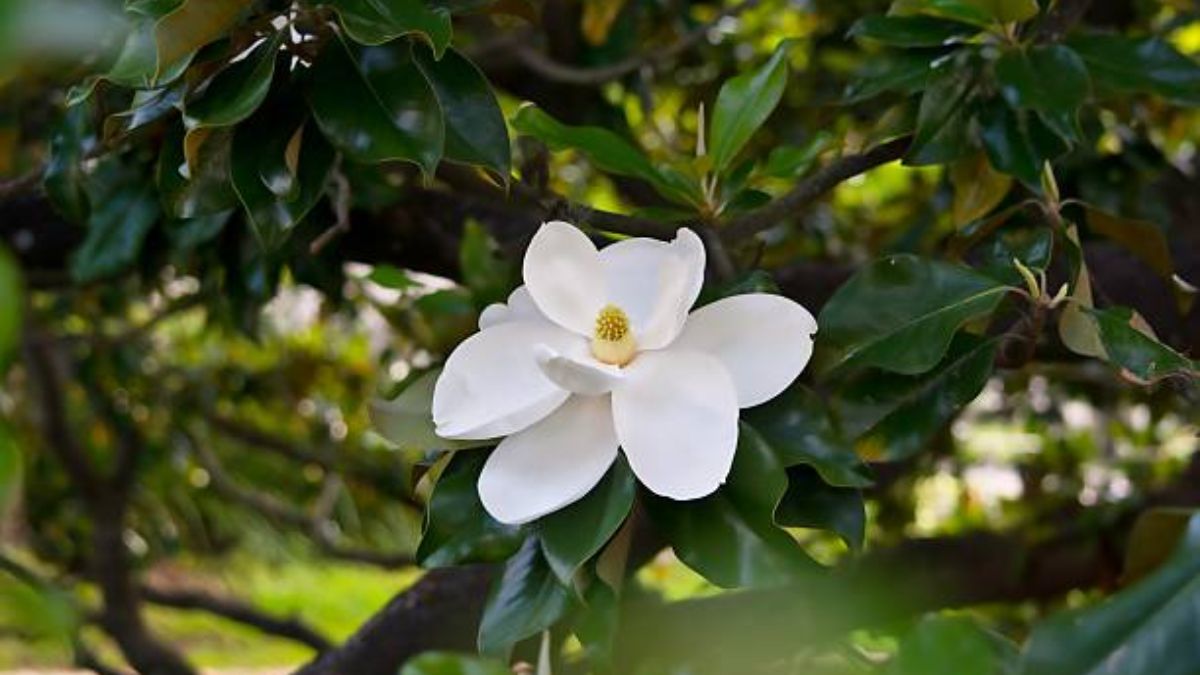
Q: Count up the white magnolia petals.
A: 8